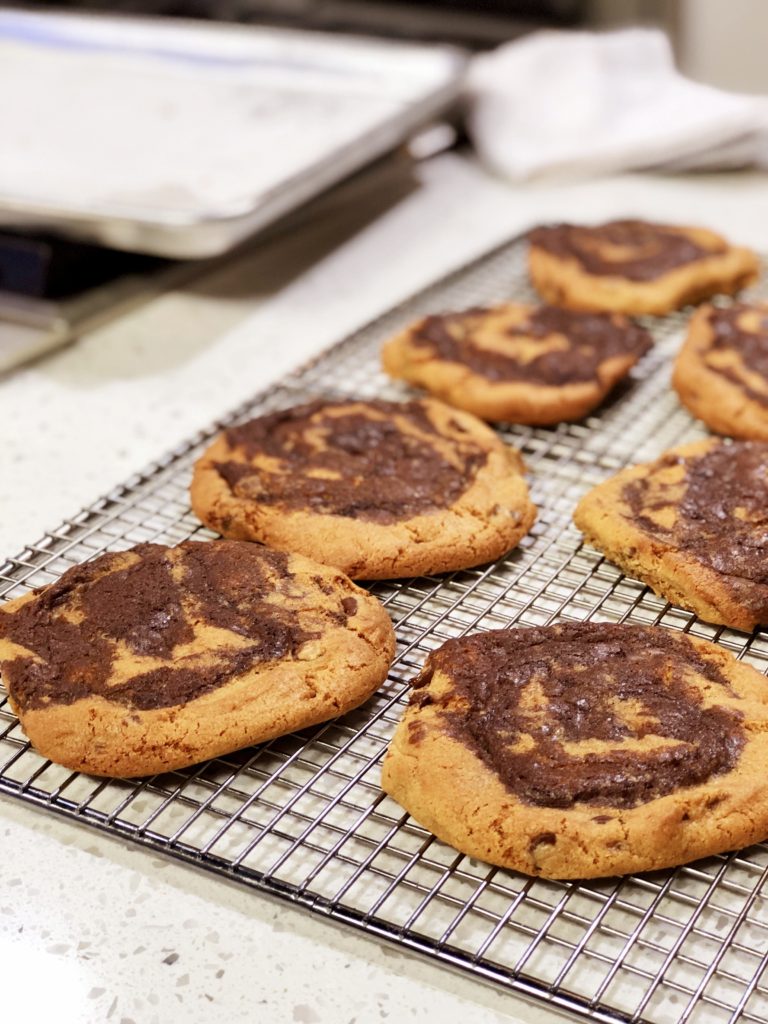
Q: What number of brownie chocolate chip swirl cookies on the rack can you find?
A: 7